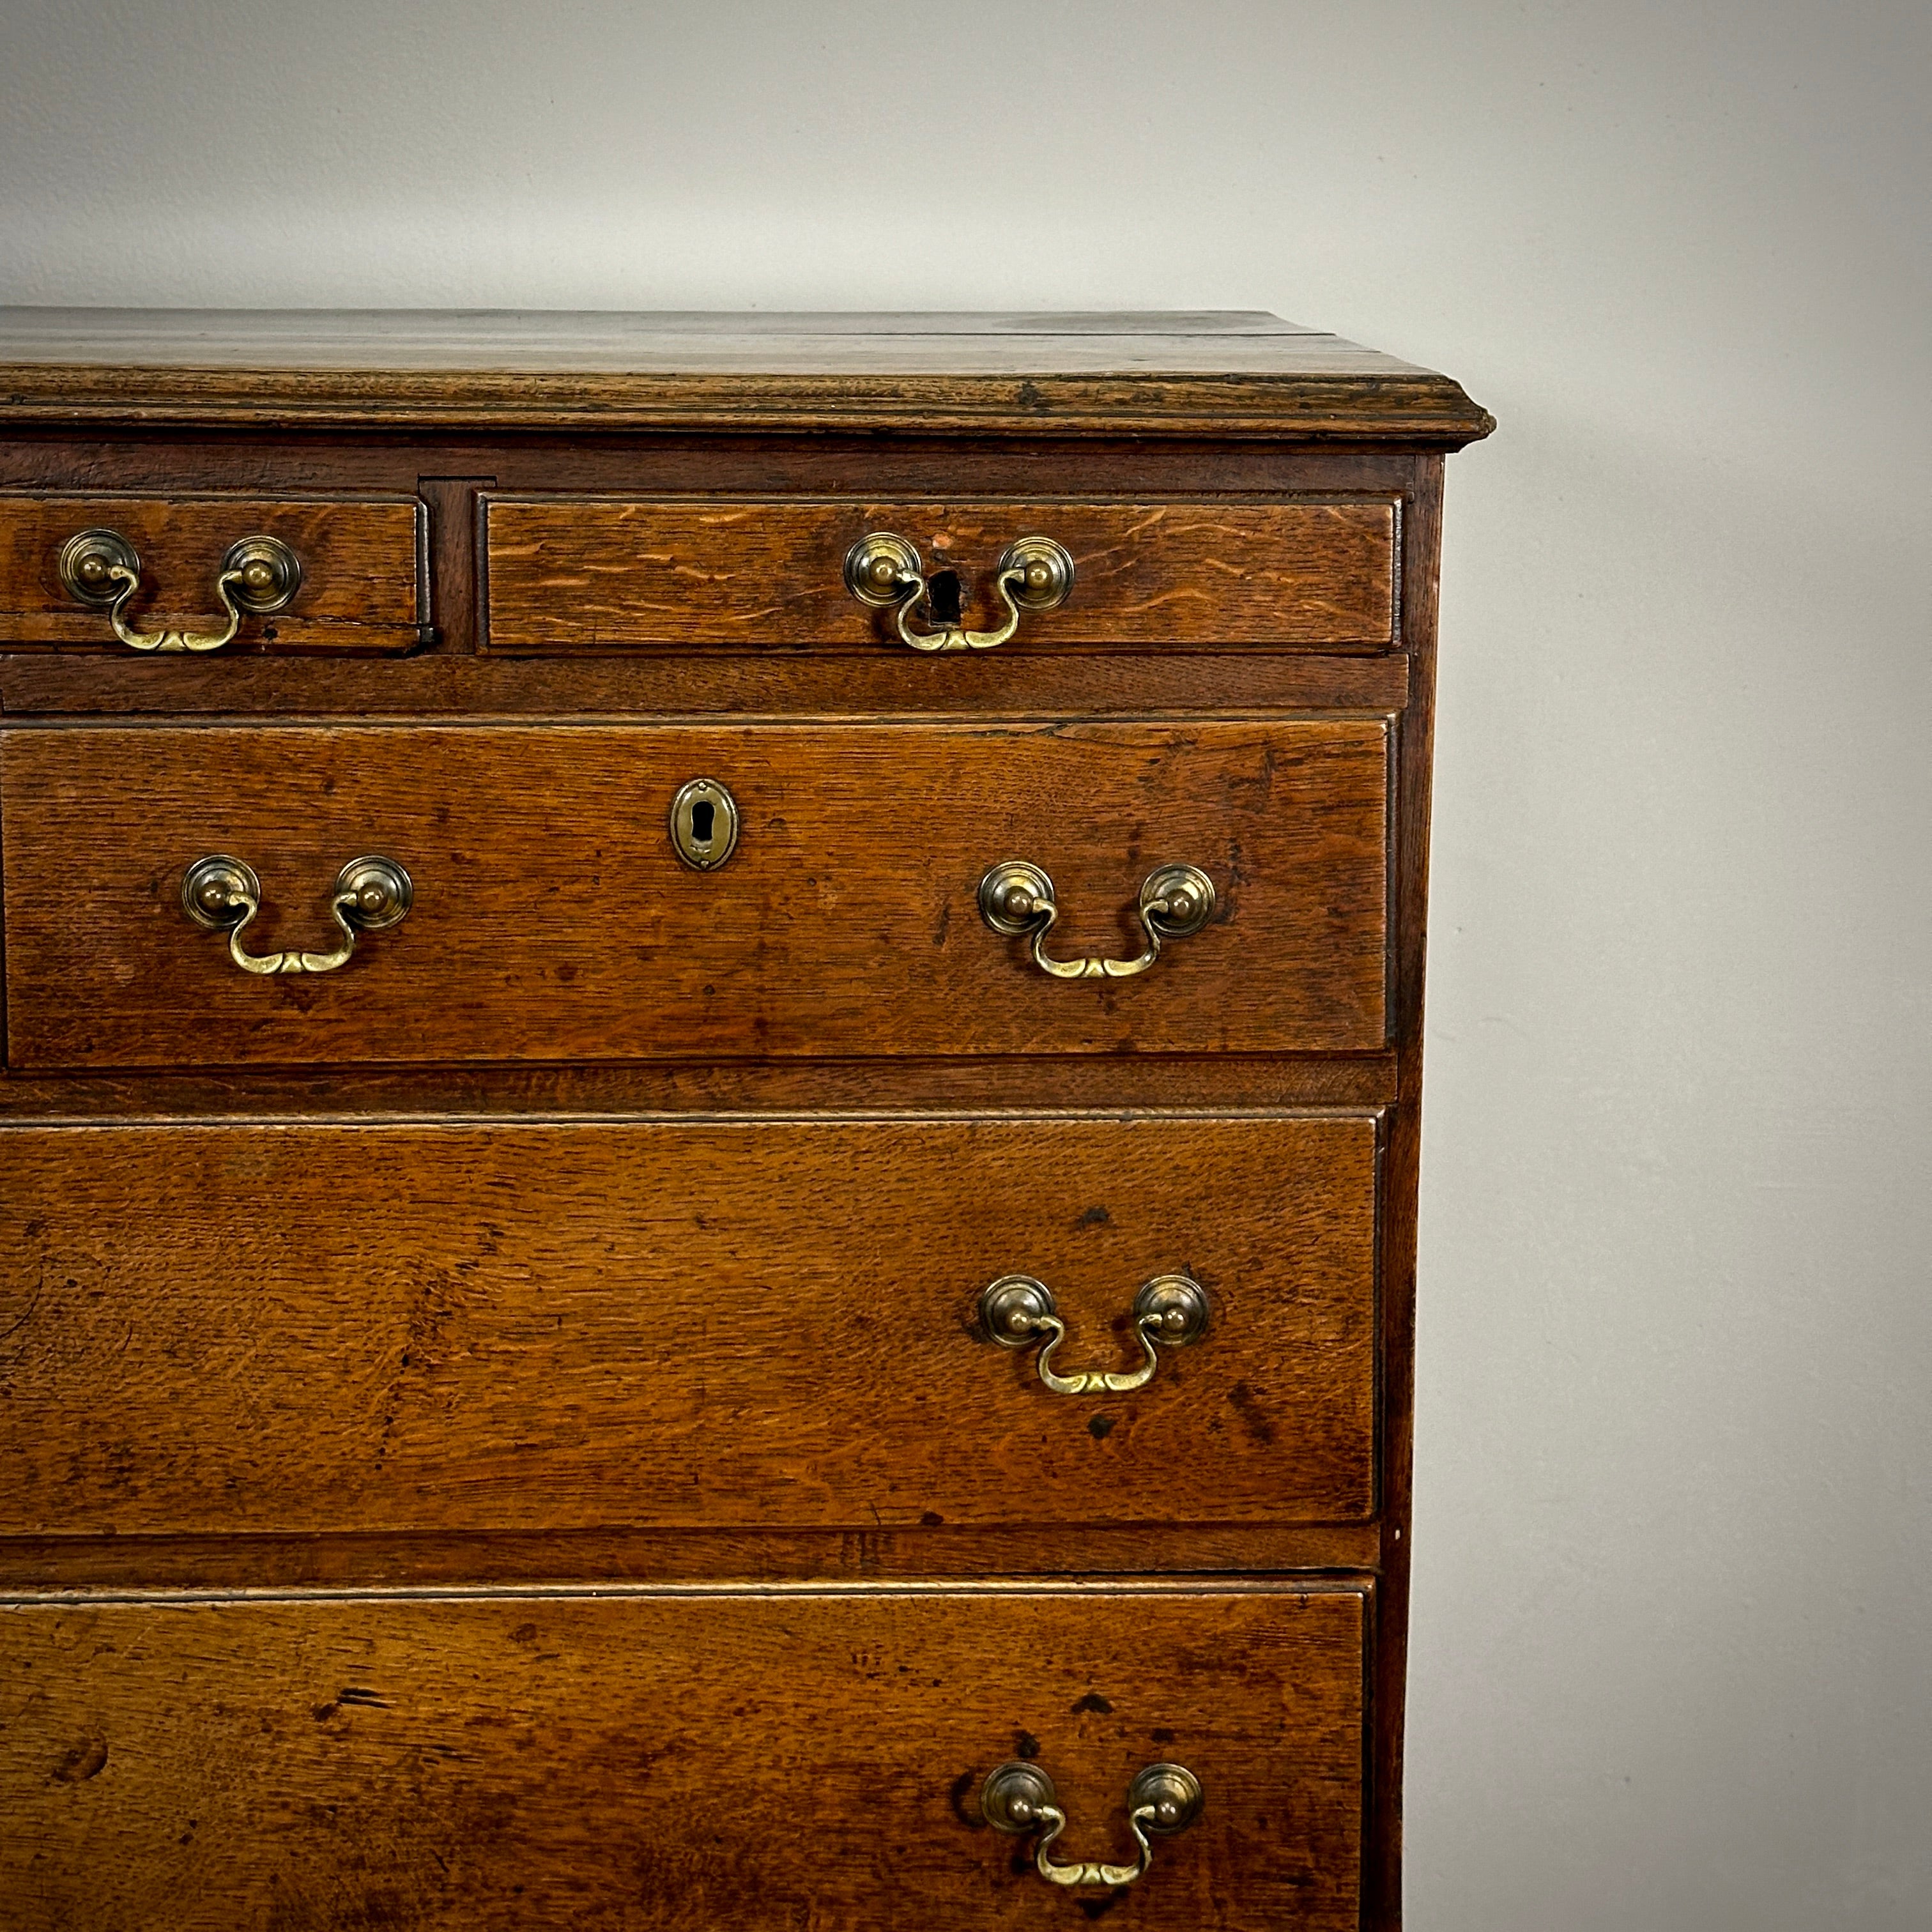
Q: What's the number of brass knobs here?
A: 12